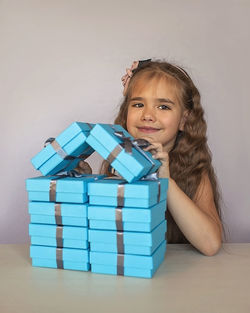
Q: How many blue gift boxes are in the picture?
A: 10